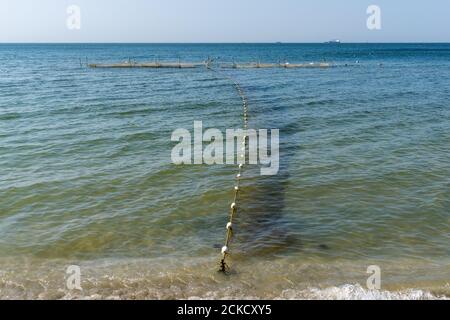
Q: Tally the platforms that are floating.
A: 2